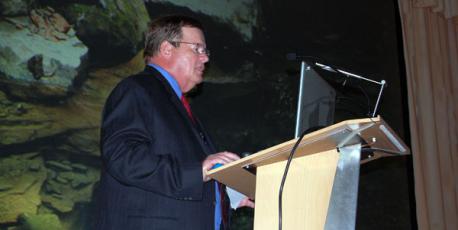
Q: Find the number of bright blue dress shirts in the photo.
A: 1